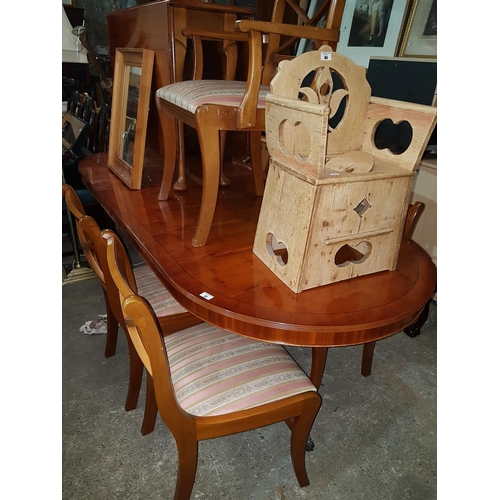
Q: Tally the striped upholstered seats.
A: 3